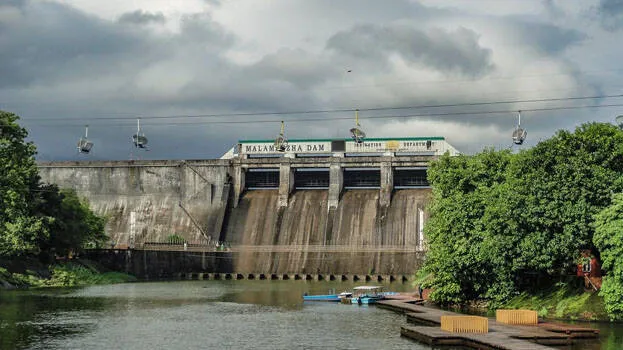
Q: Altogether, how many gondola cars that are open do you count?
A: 2